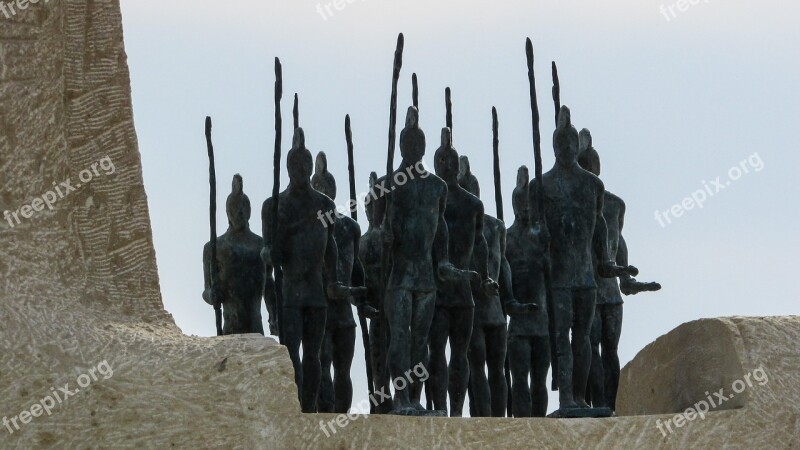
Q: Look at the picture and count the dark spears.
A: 10